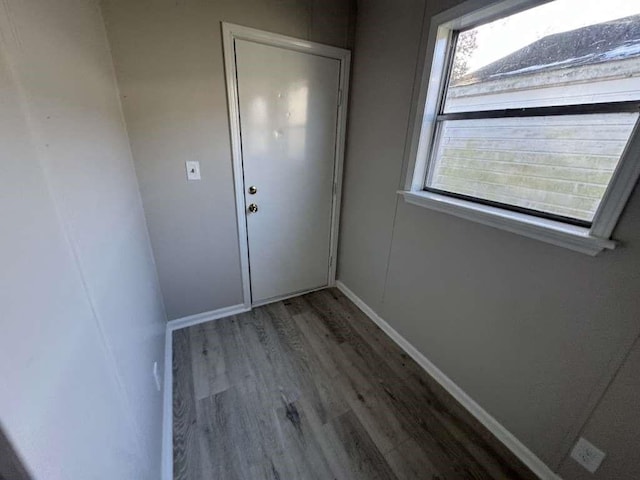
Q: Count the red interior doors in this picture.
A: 0